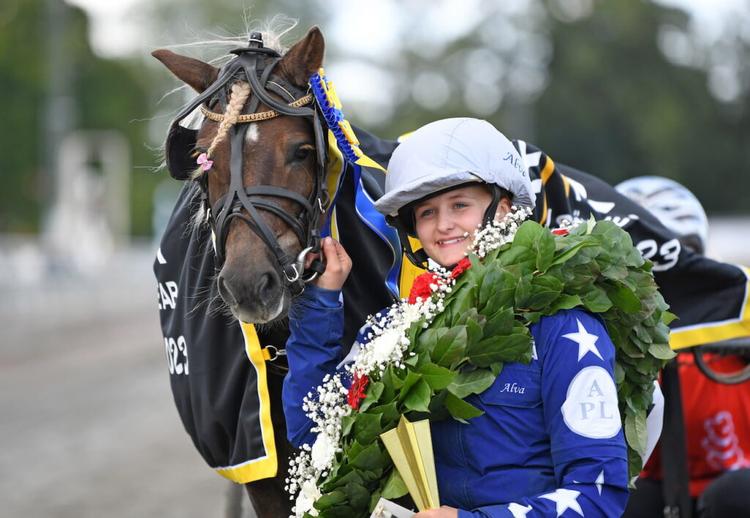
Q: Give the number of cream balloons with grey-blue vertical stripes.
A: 0